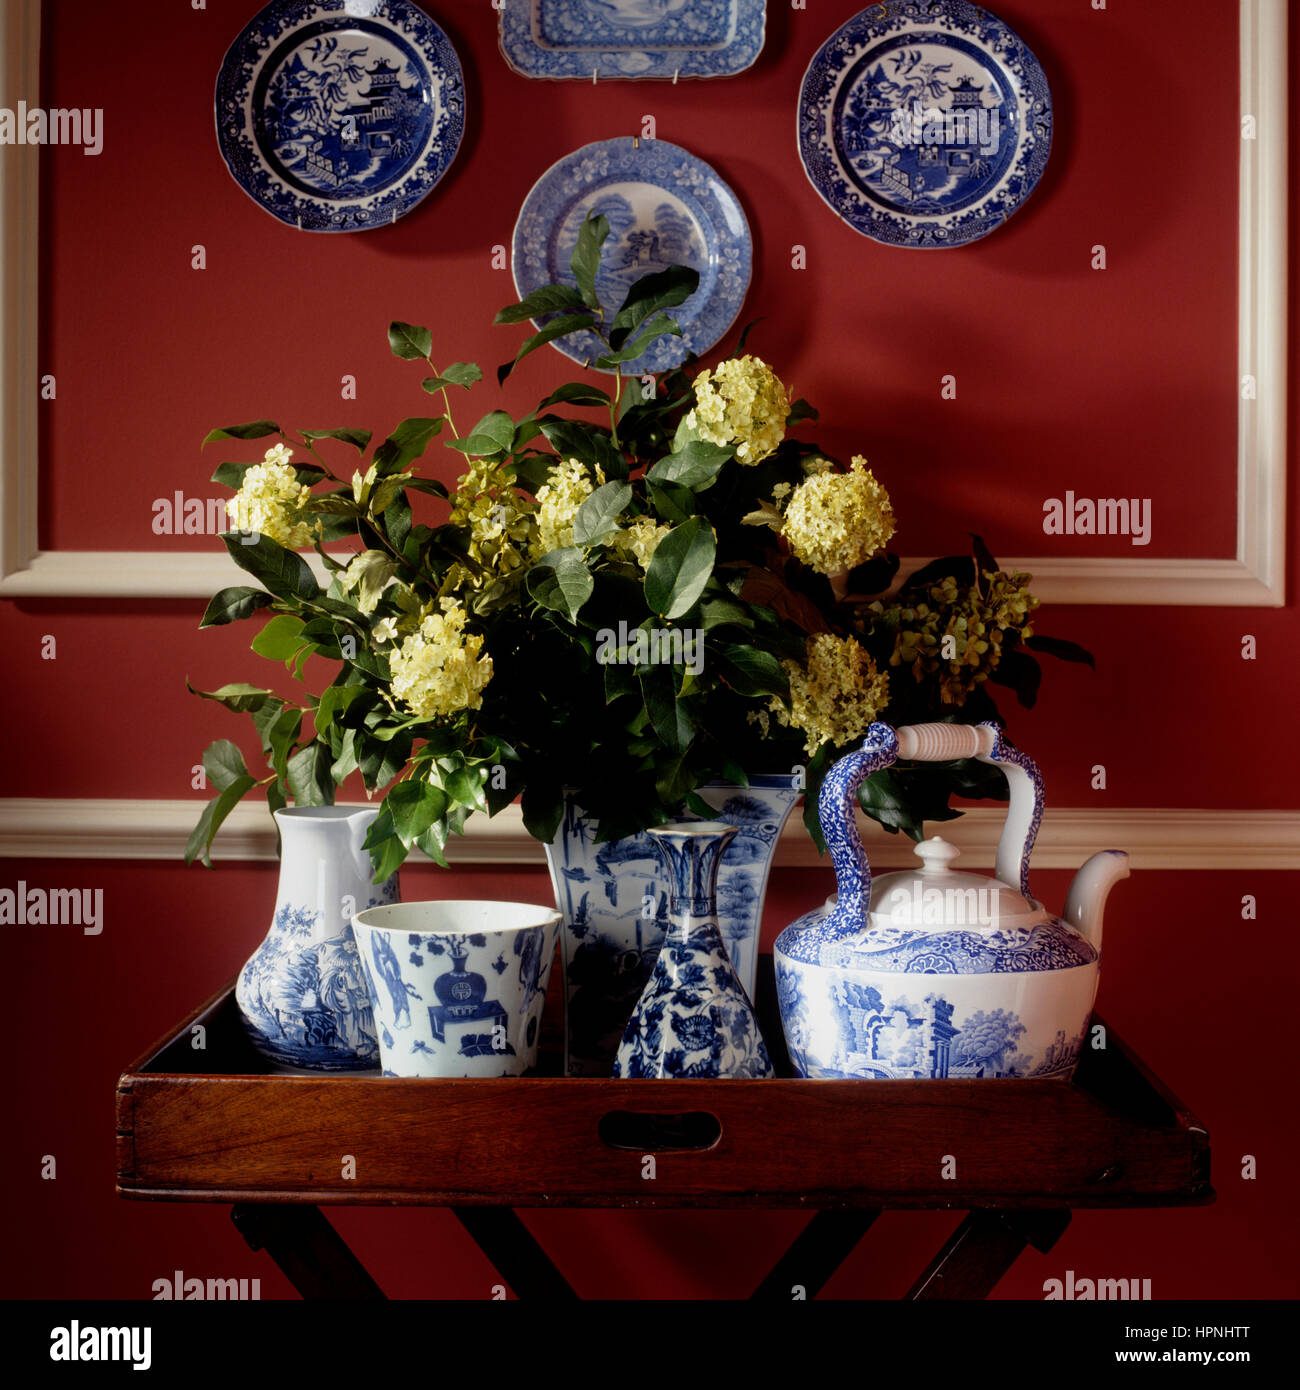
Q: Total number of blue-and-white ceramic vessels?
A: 5